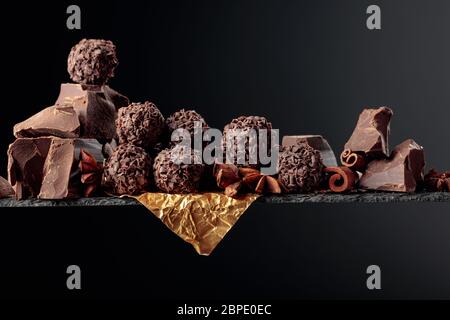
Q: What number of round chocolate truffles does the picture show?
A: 7